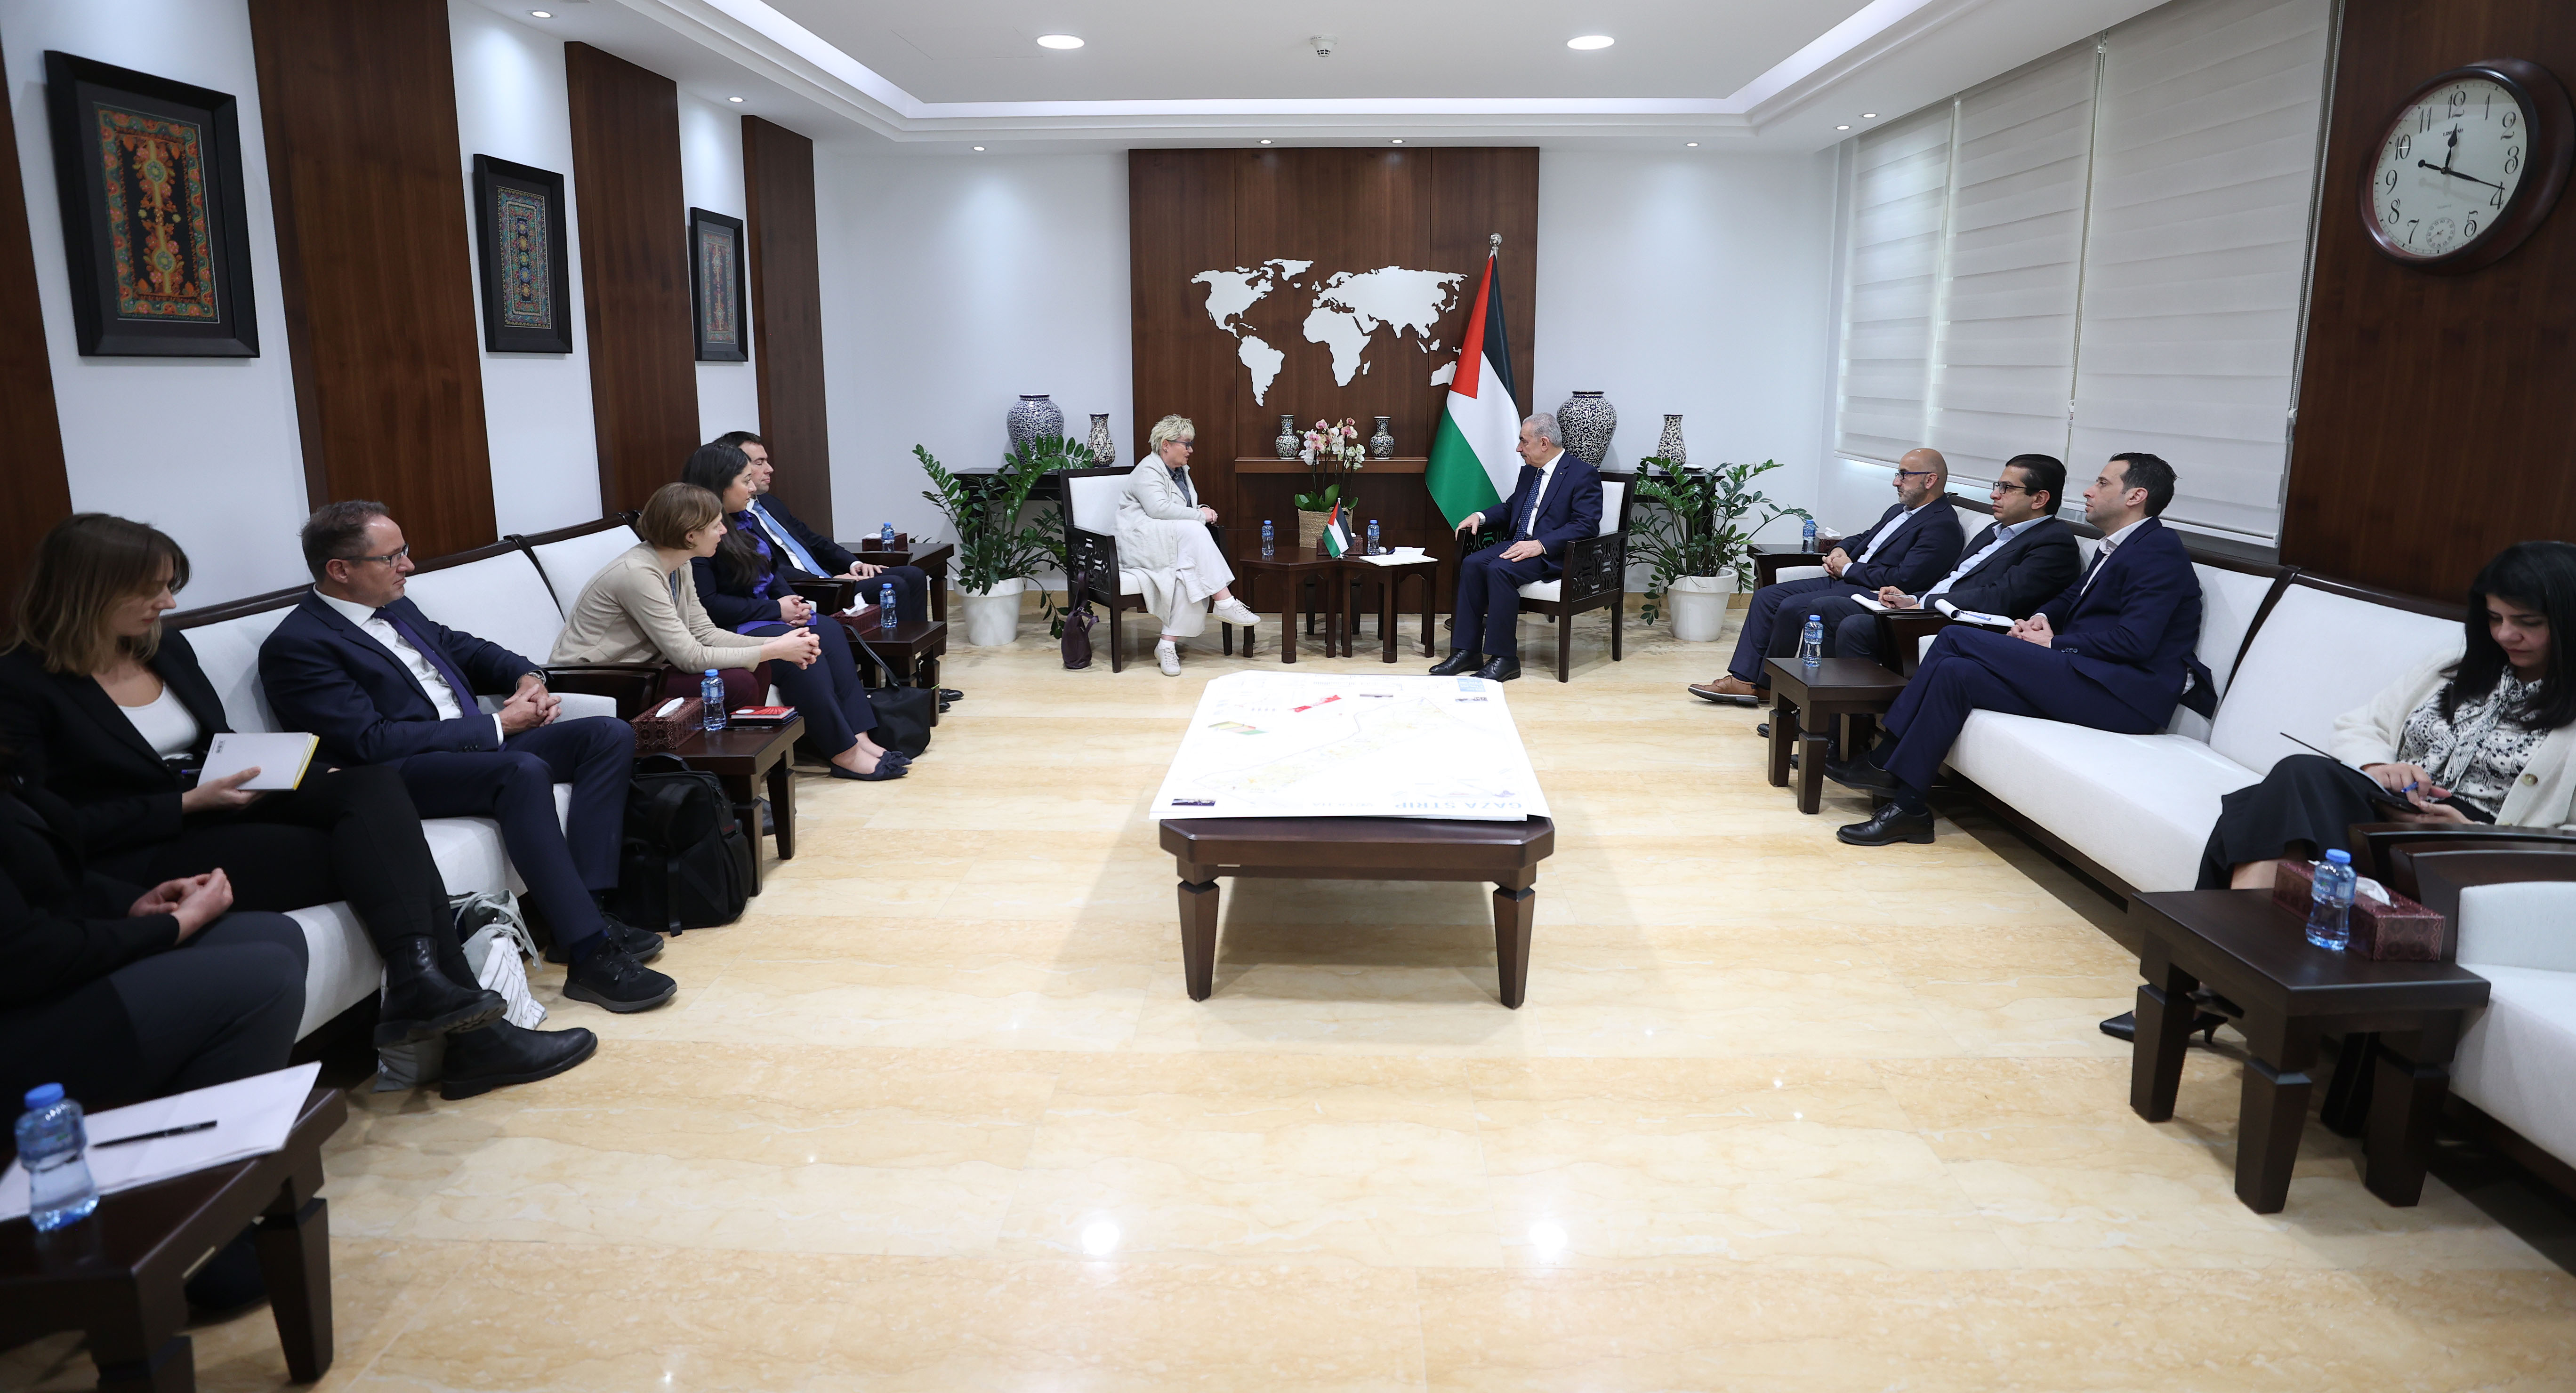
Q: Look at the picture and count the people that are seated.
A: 12